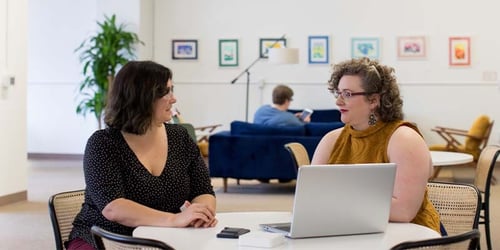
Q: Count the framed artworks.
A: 7